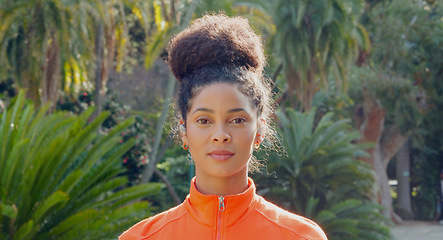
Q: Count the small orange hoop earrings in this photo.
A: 2